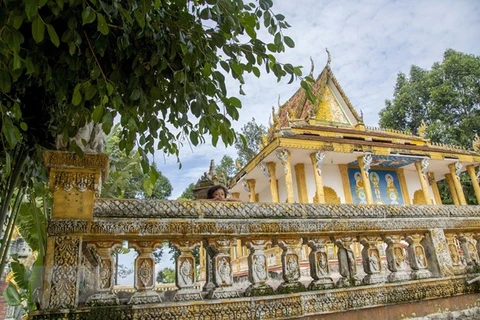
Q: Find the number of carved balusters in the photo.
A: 13